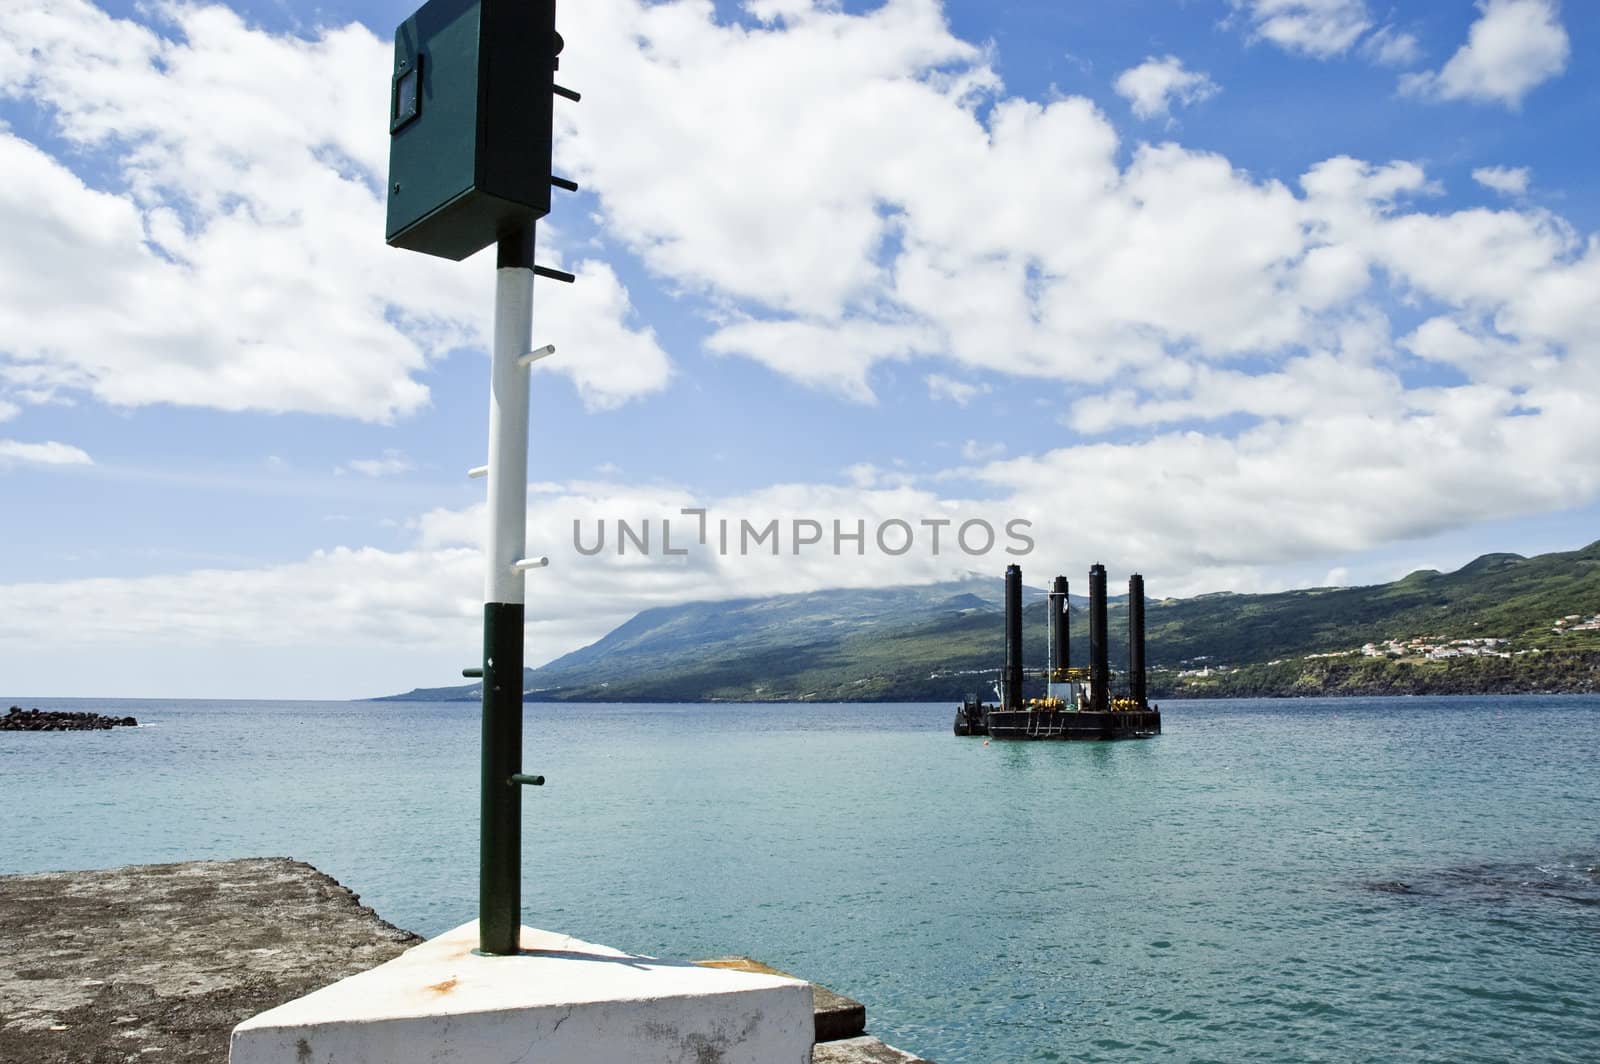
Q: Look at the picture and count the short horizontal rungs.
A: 8